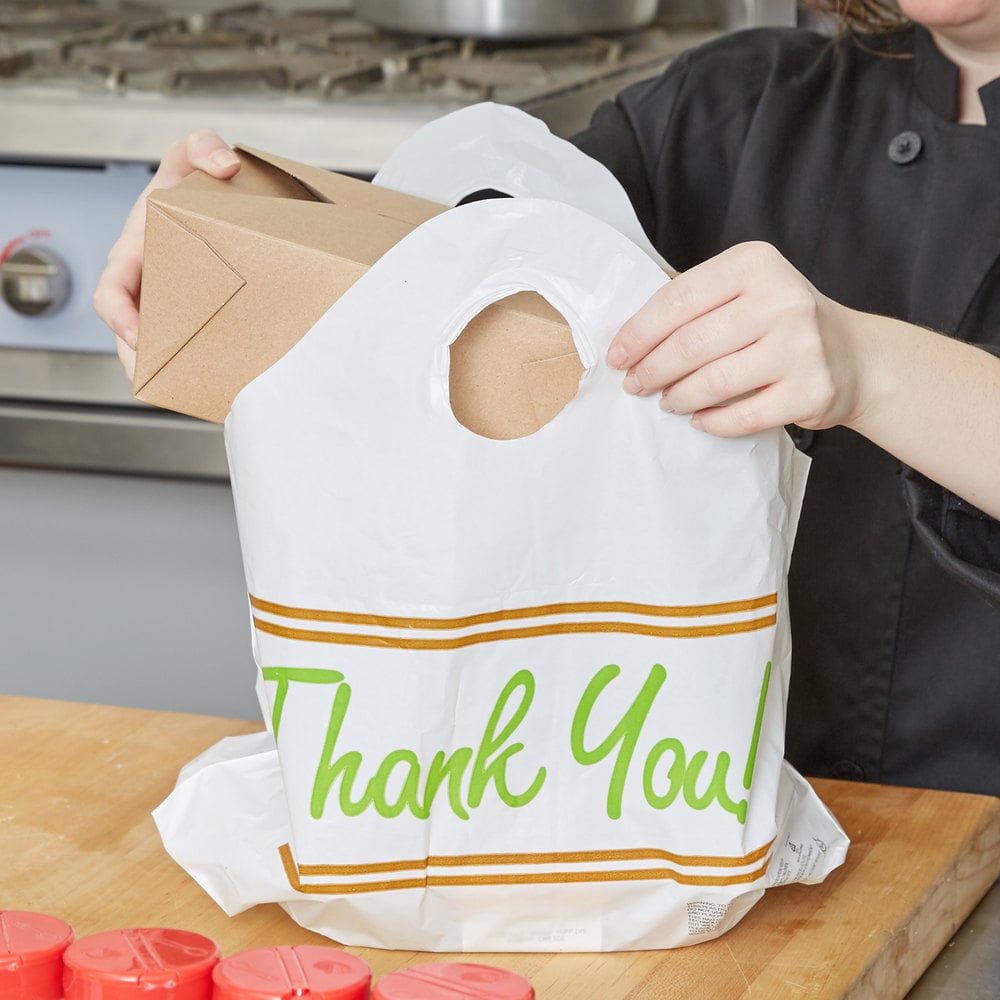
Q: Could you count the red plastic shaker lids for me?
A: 4